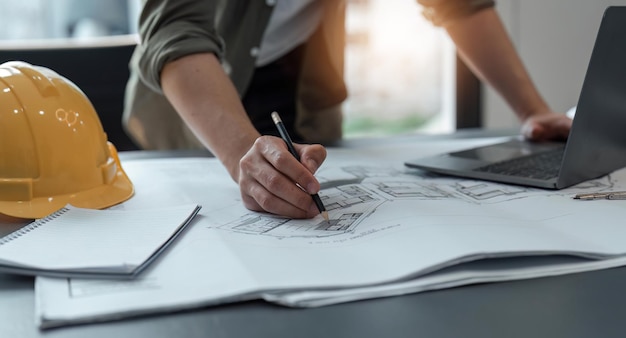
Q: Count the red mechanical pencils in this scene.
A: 0